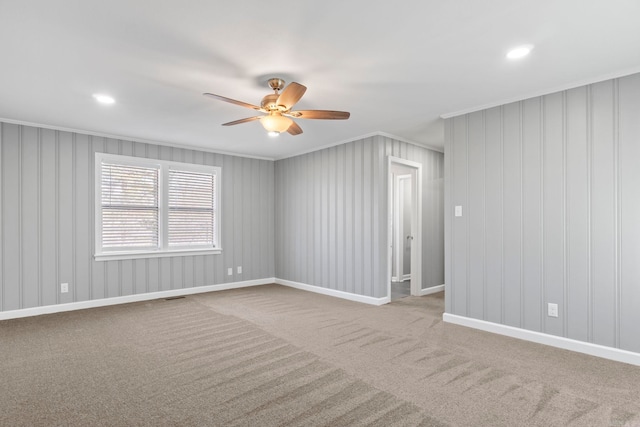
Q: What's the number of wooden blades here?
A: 5